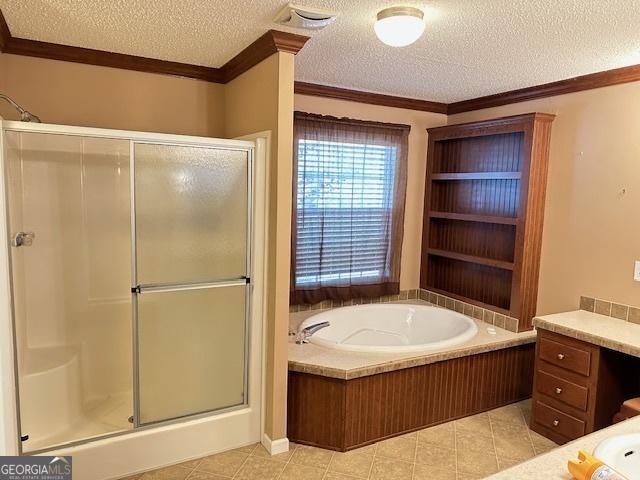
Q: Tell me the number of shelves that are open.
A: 4